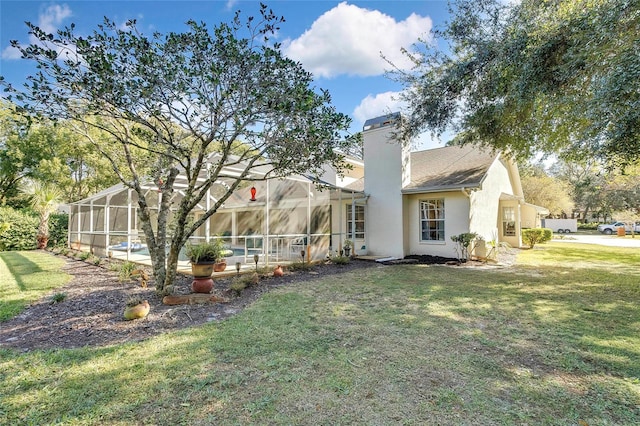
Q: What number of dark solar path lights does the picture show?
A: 3